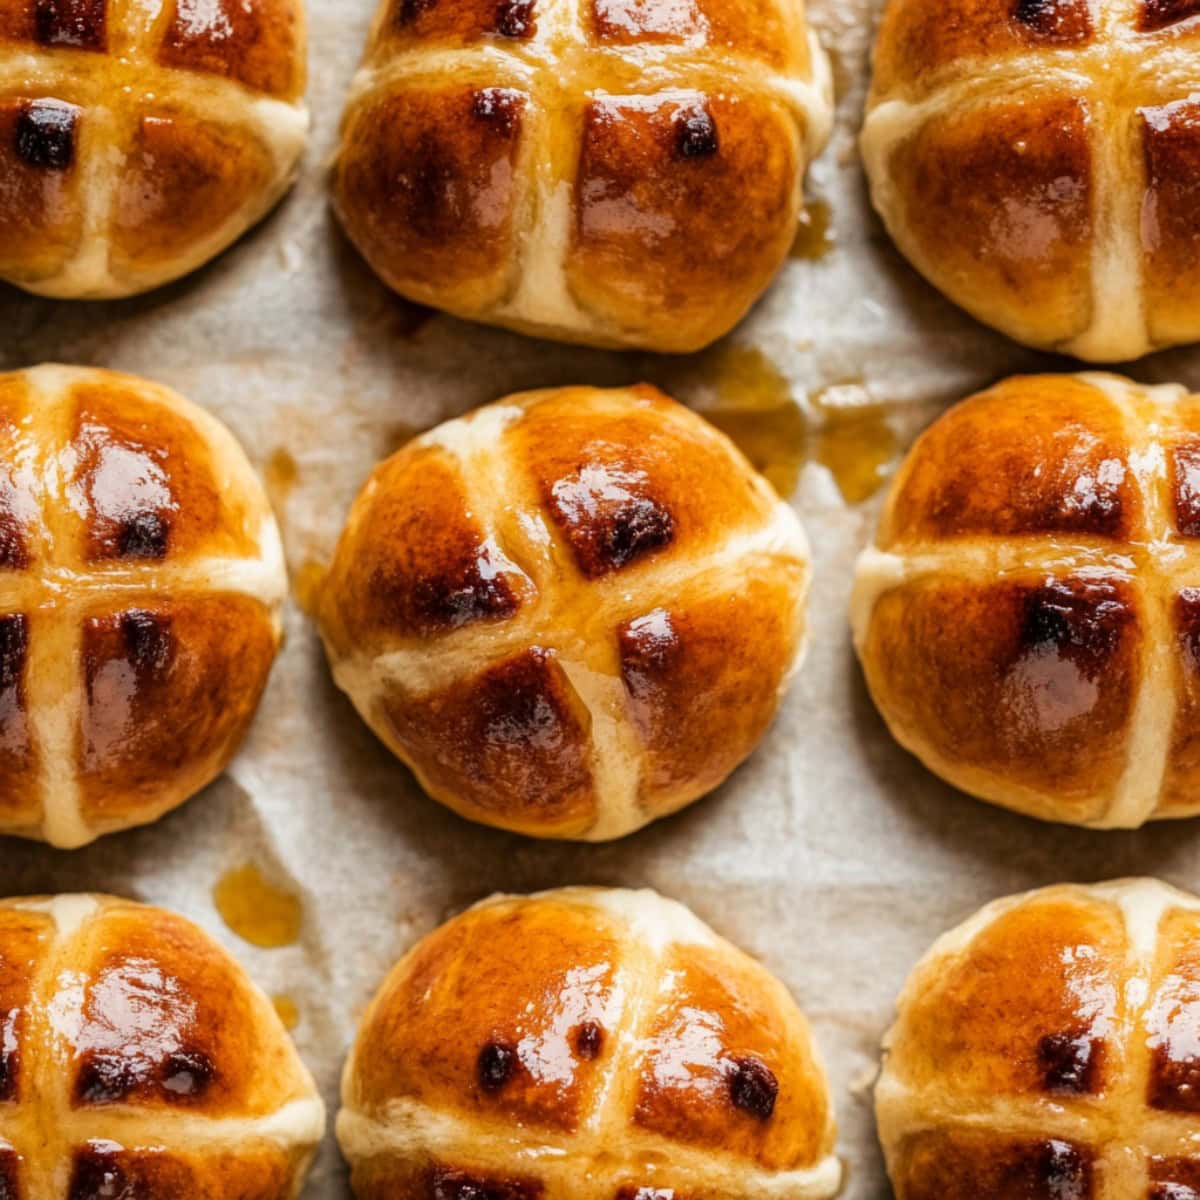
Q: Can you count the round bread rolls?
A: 9